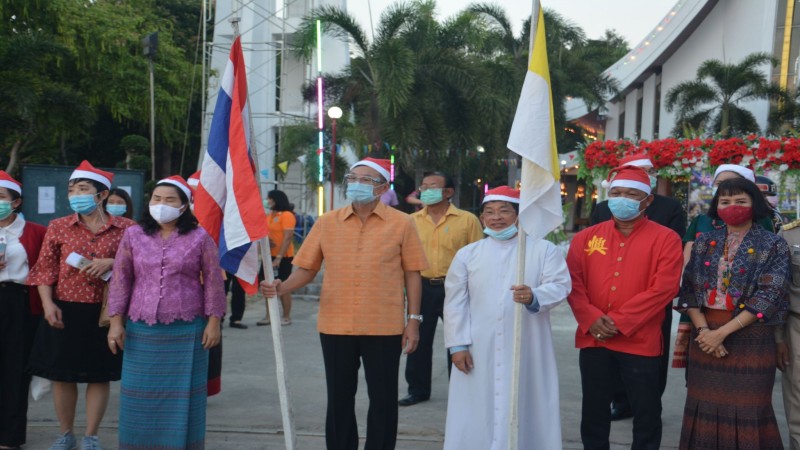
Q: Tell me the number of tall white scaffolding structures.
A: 1